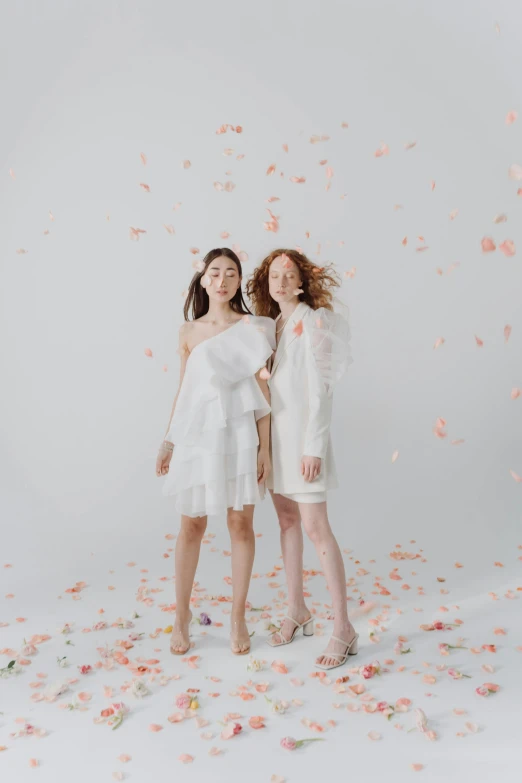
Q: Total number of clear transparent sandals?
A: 2